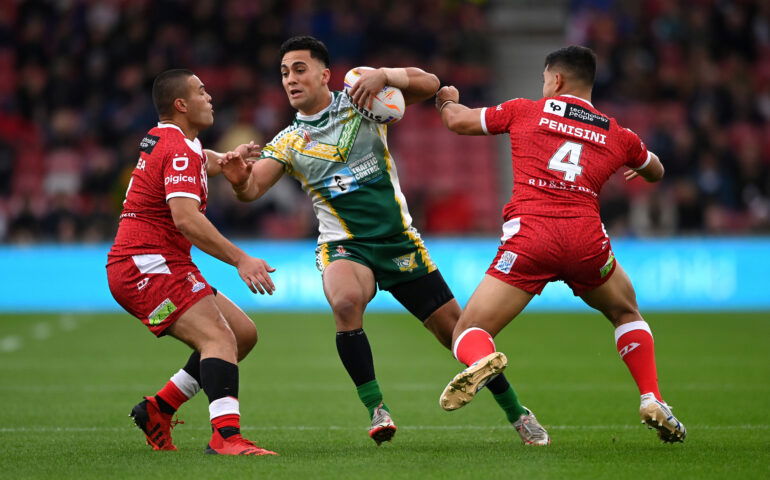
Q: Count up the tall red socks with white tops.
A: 2